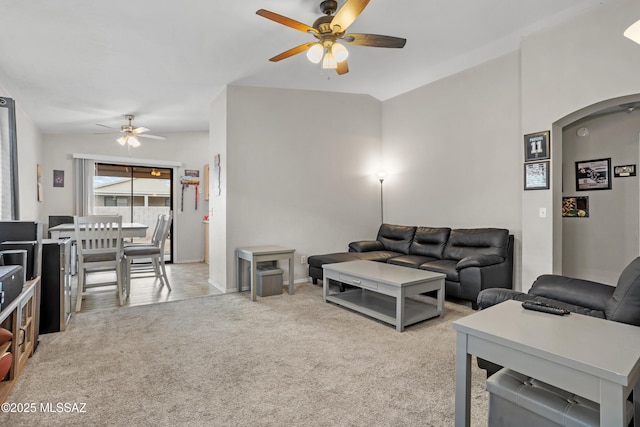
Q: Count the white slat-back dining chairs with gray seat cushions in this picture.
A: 3